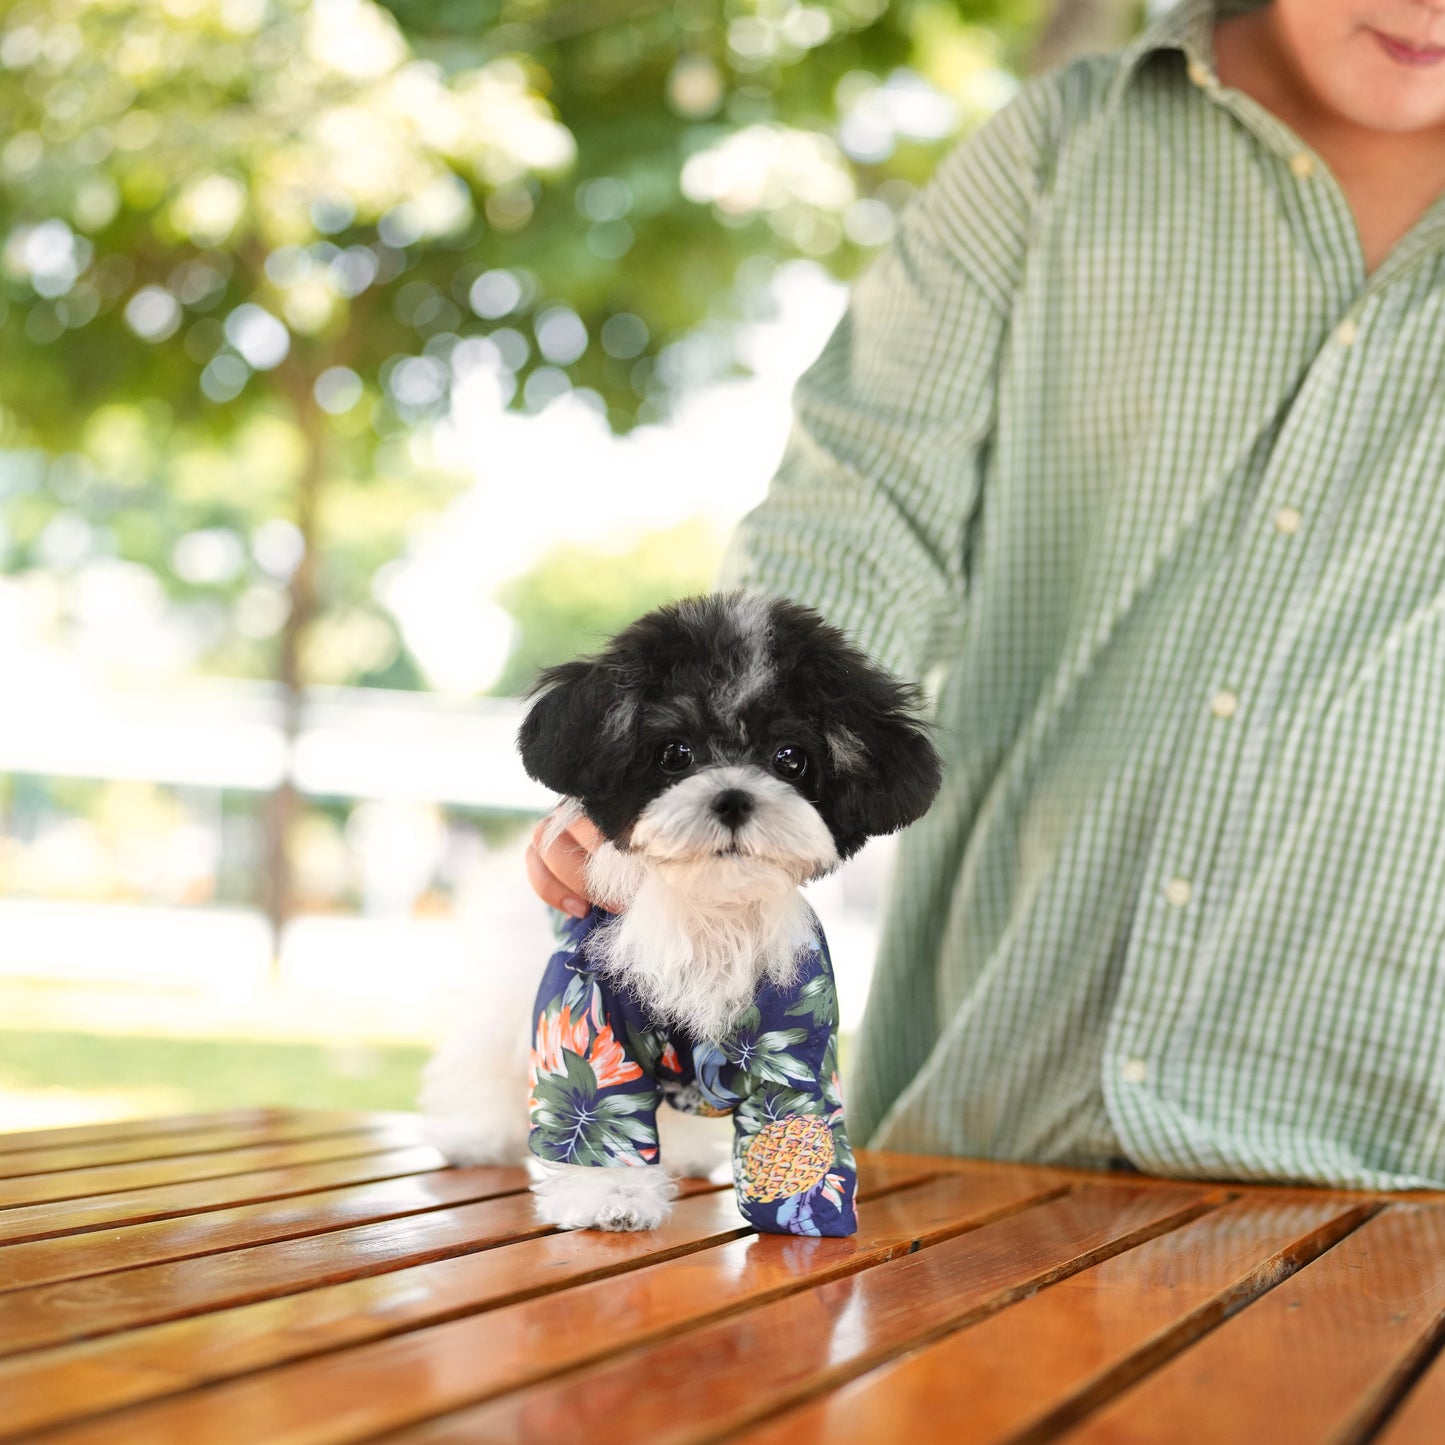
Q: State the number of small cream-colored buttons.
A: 7